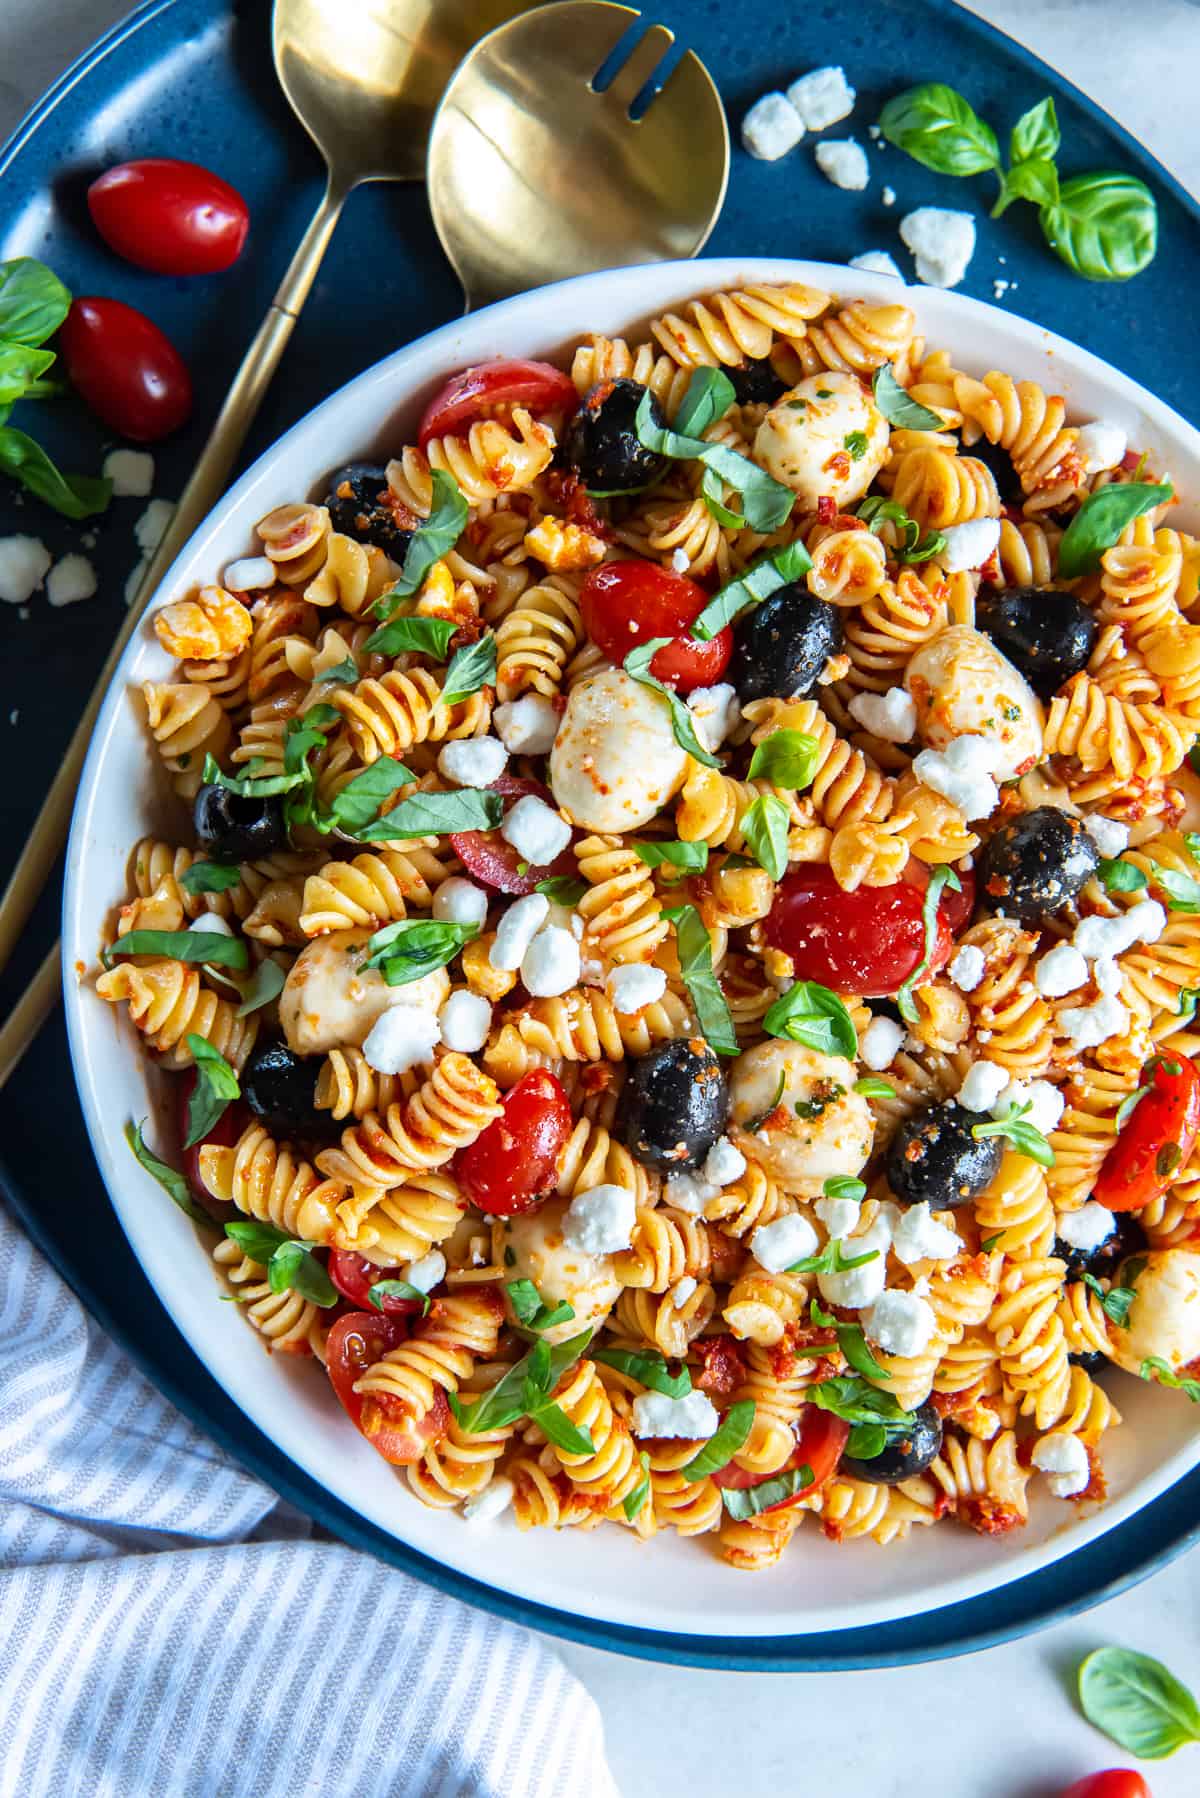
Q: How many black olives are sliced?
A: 0